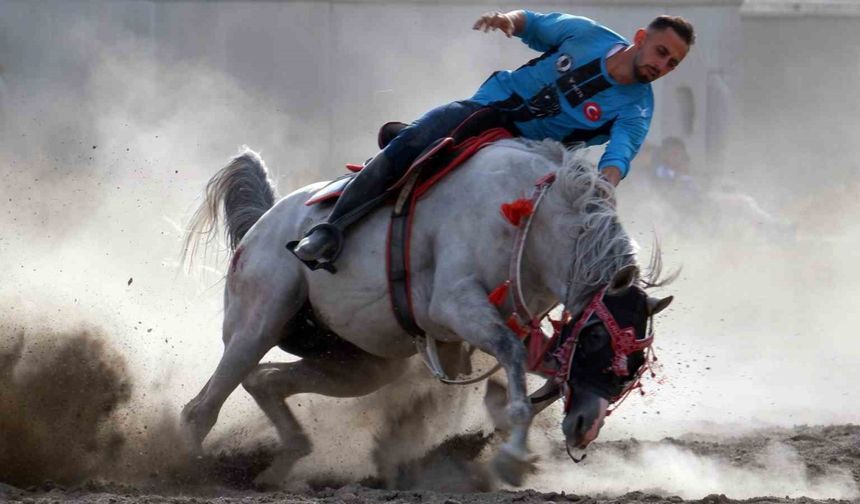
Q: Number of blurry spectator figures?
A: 1